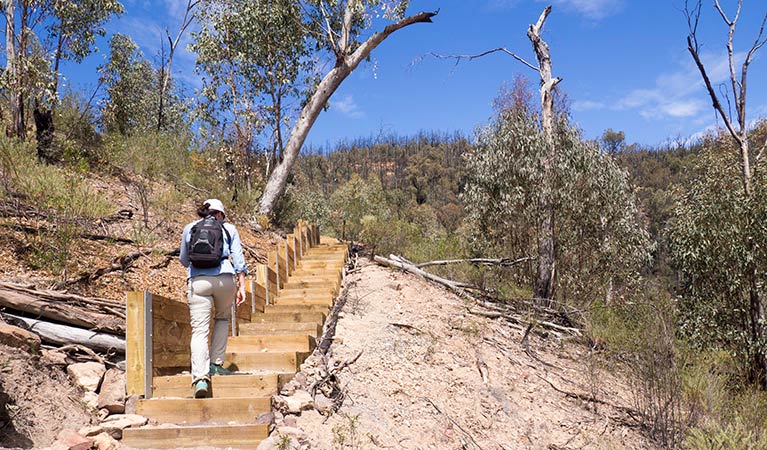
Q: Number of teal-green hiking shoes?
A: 2